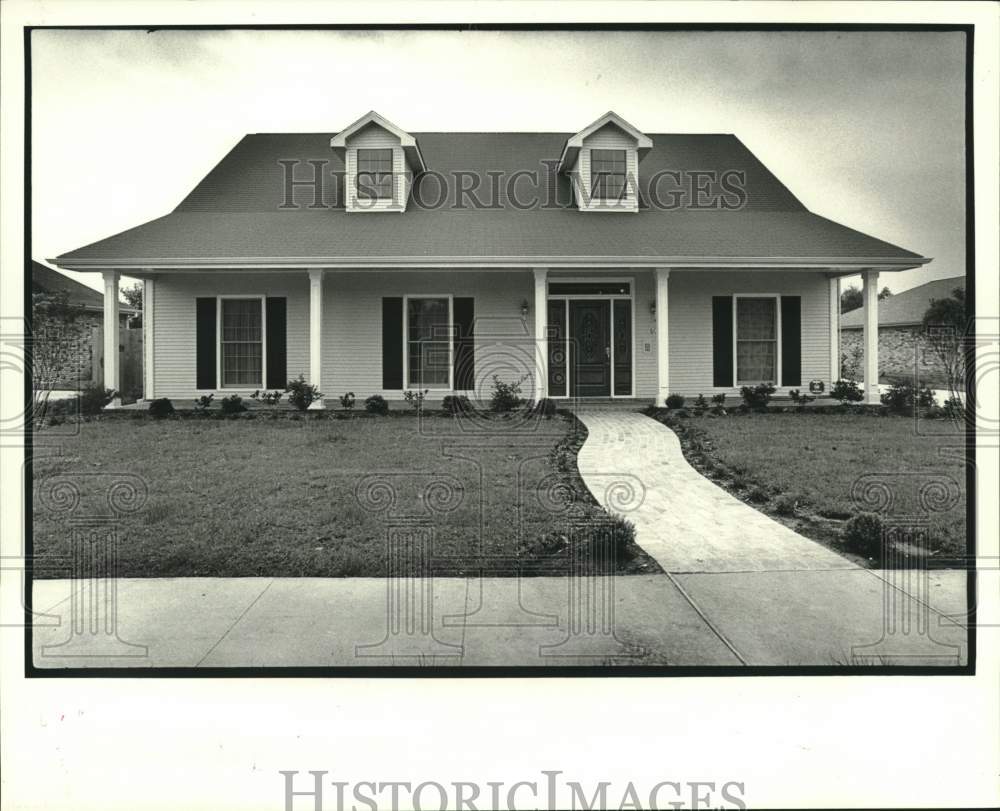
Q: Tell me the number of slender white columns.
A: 5